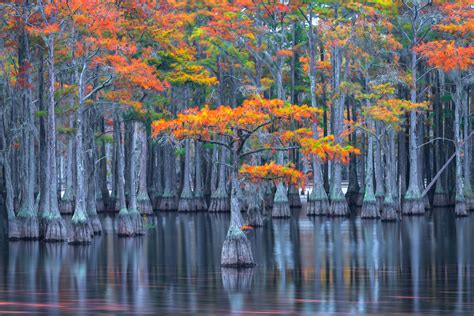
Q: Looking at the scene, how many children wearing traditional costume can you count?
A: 0